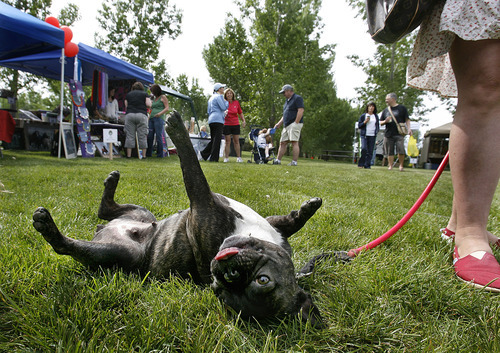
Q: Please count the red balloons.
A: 3